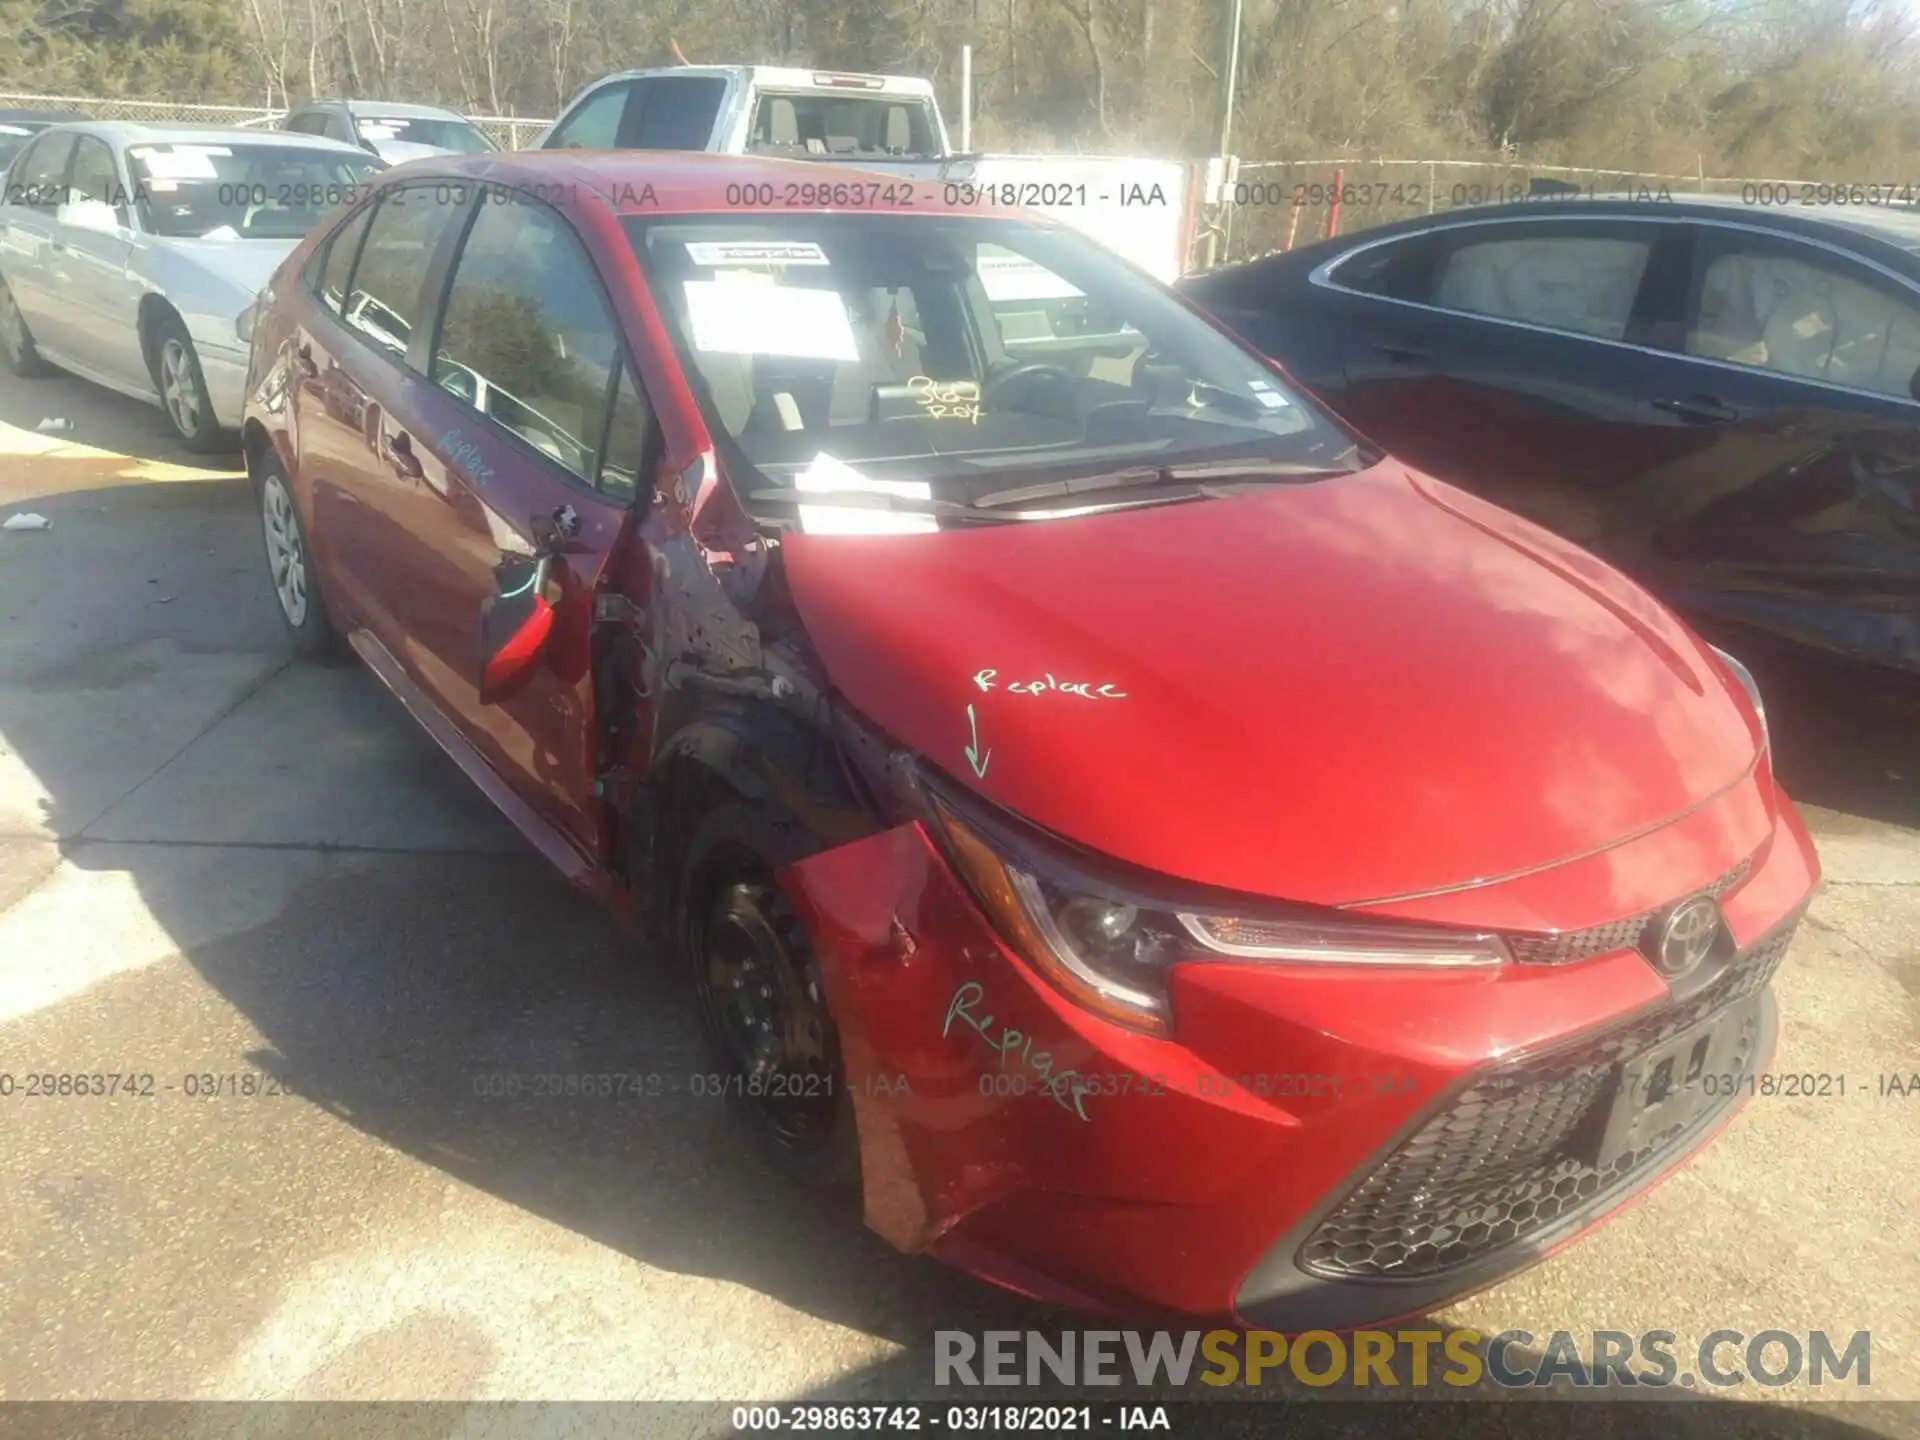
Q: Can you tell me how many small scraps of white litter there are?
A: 2